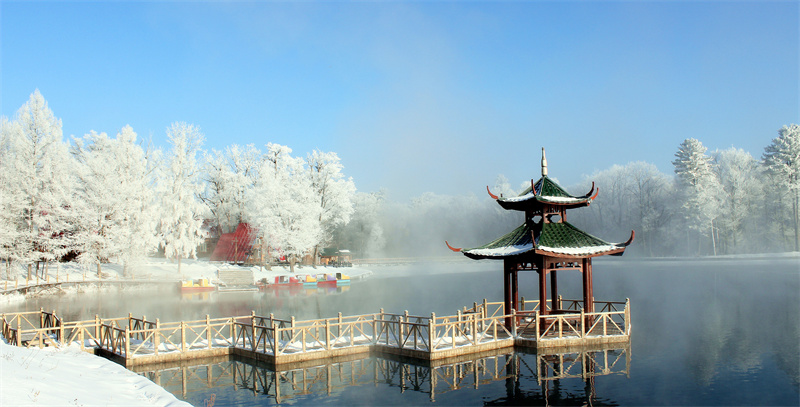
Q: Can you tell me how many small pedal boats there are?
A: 5